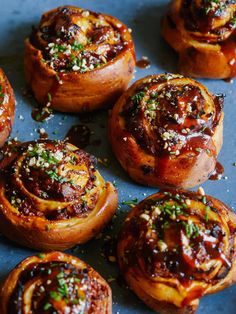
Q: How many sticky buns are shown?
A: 7